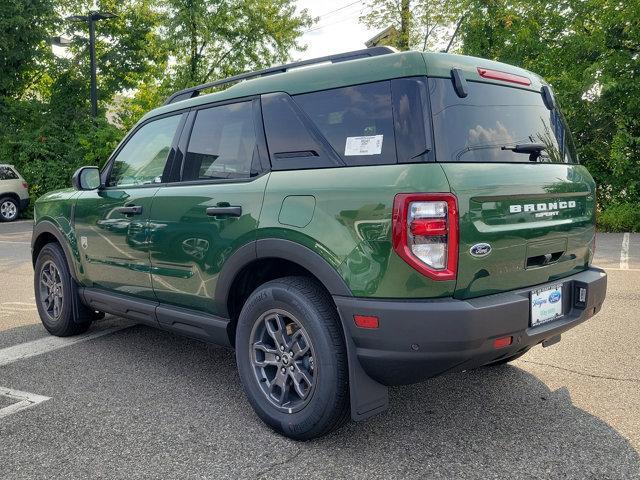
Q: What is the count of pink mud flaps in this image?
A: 0